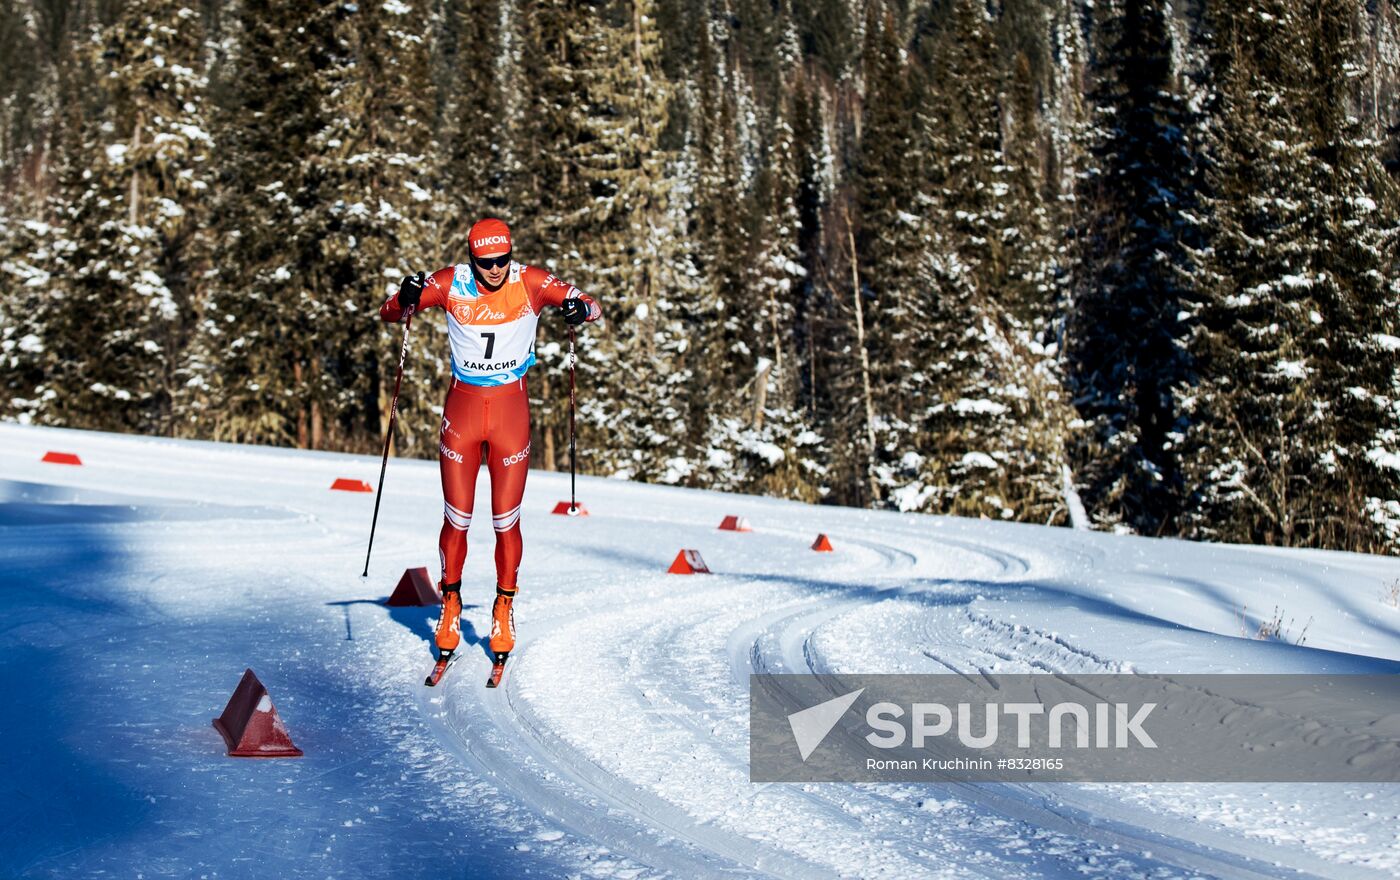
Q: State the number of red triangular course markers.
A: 8